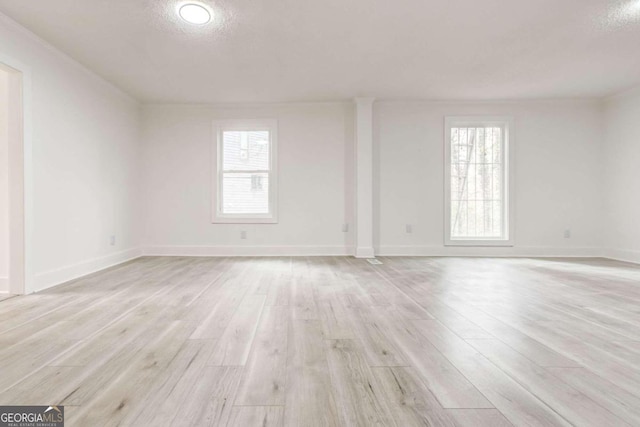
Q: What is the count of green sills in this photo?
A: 0